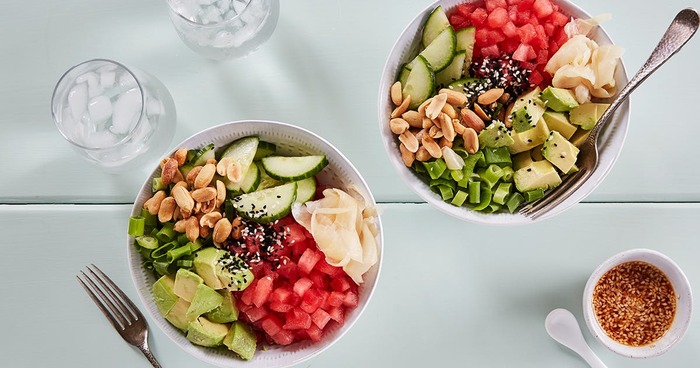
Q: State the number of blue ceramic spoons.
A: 0